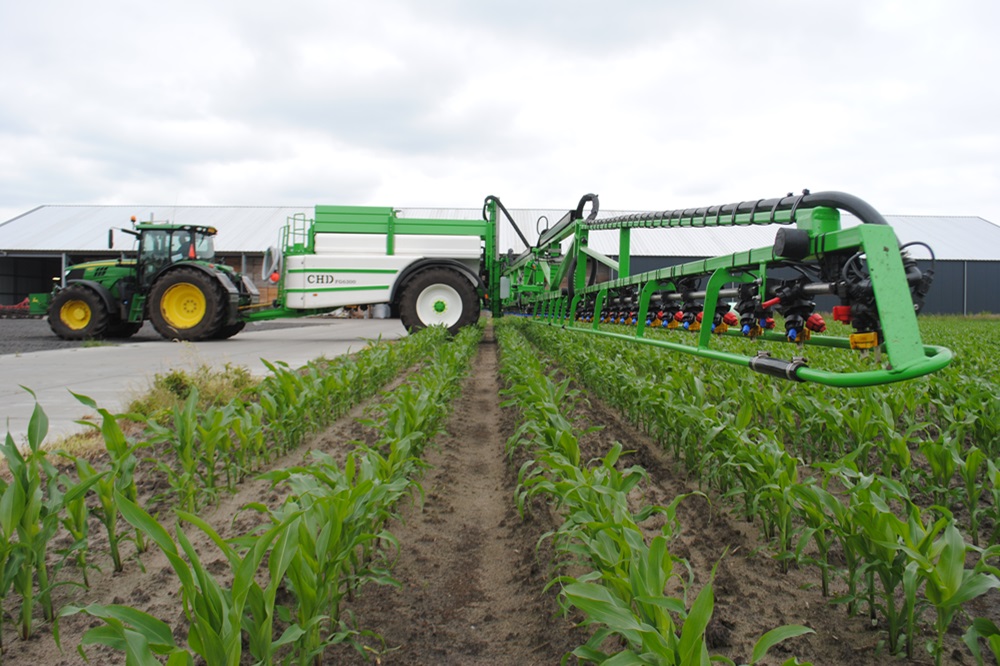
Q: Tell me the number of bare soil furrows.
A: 3